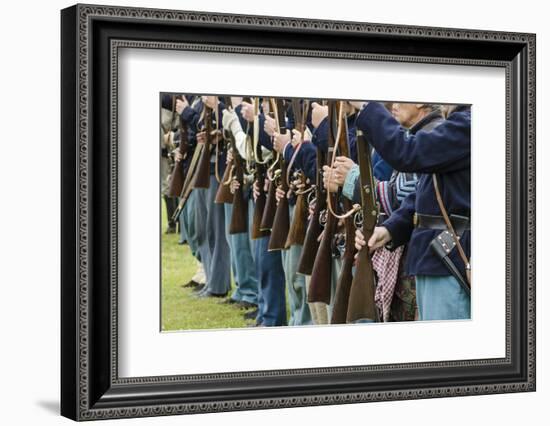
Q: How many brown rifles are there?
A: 12